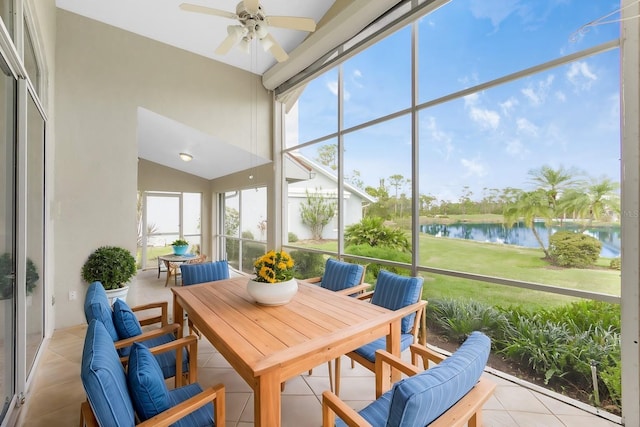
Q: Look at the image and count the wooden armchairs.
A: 6